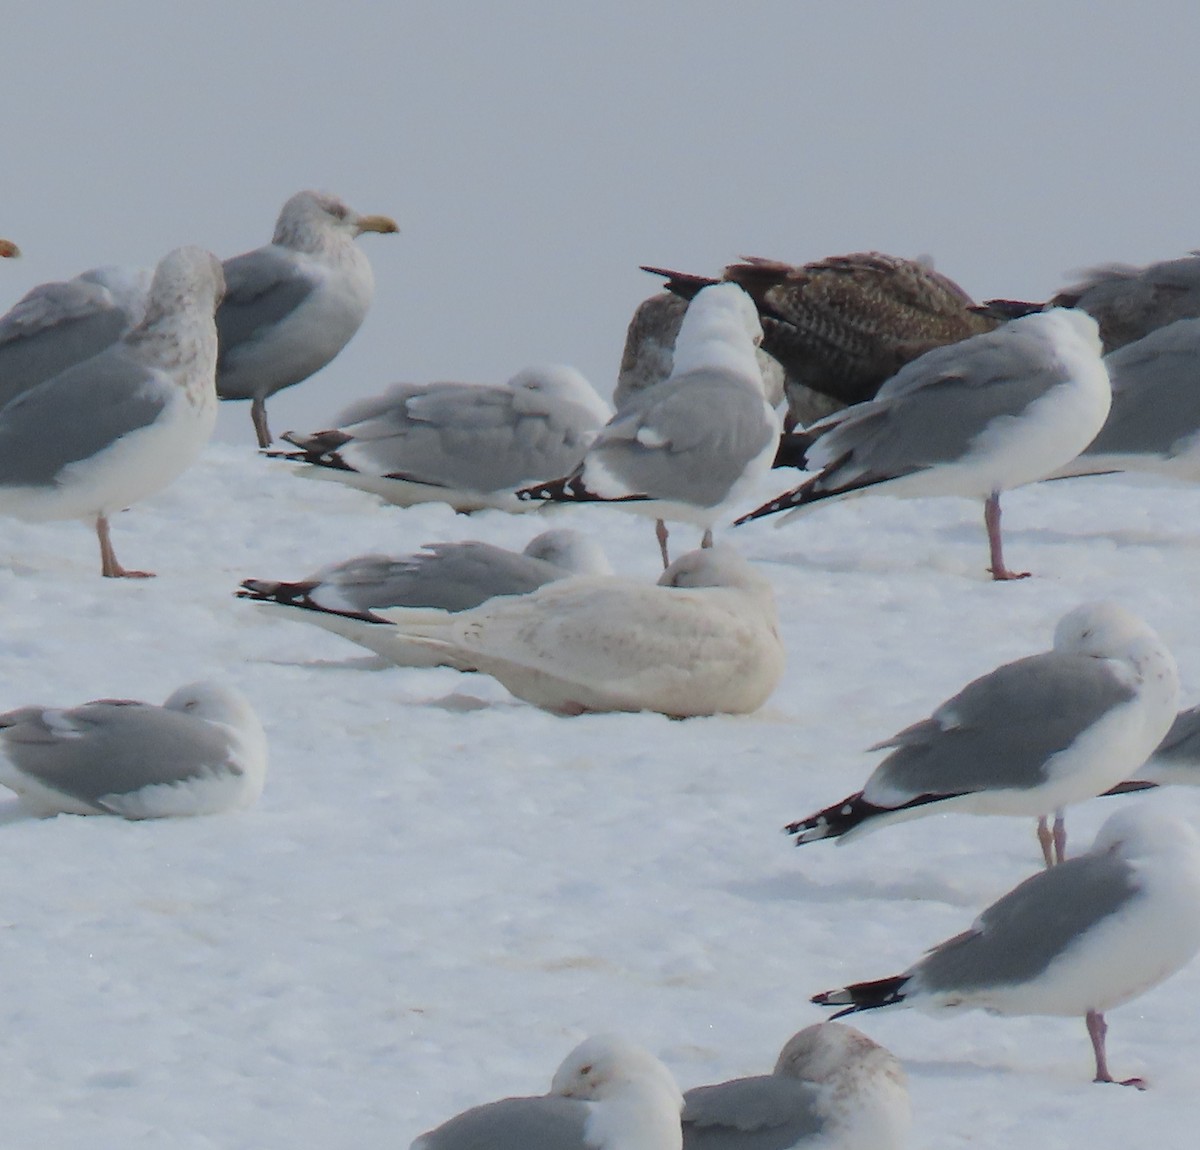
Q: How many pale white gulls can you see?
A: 1